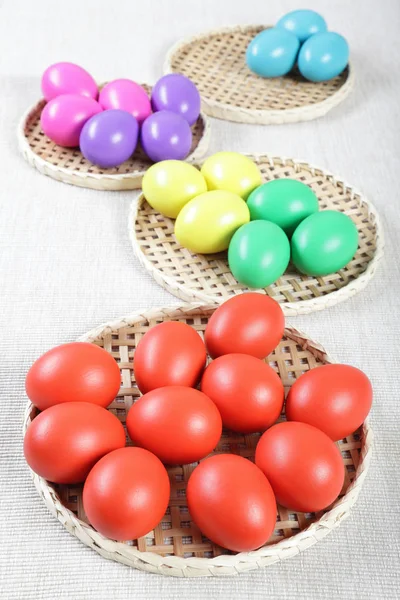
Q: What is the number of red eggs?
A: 10